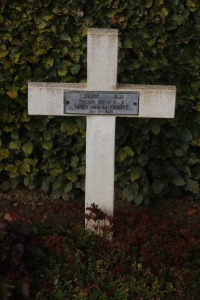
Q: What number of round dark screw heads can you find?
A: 2